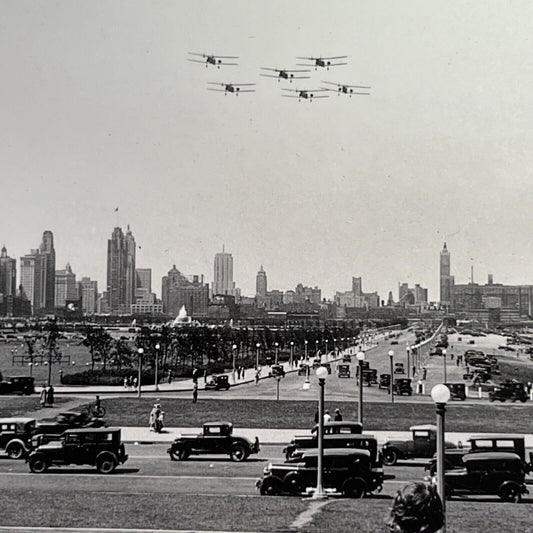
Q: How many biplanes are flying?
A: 6